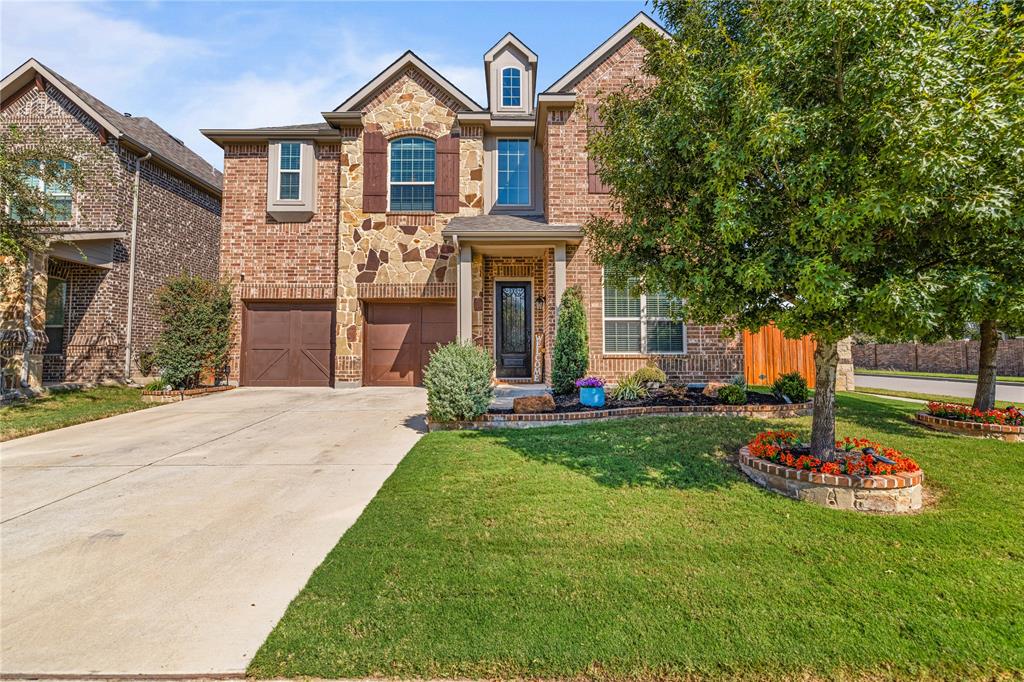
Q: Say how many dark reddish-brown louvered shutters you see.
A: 3